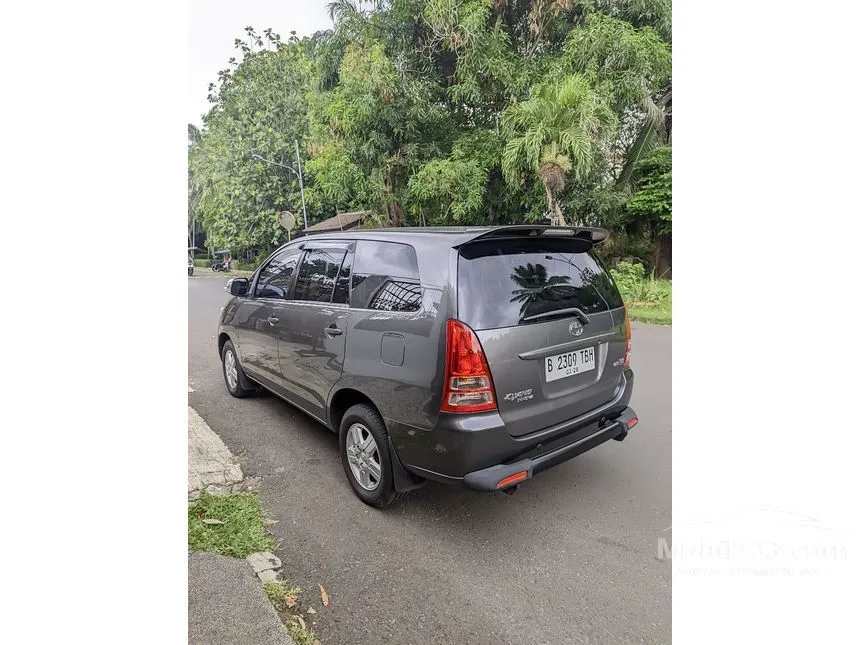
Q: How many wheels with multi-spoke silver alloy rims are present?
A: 2